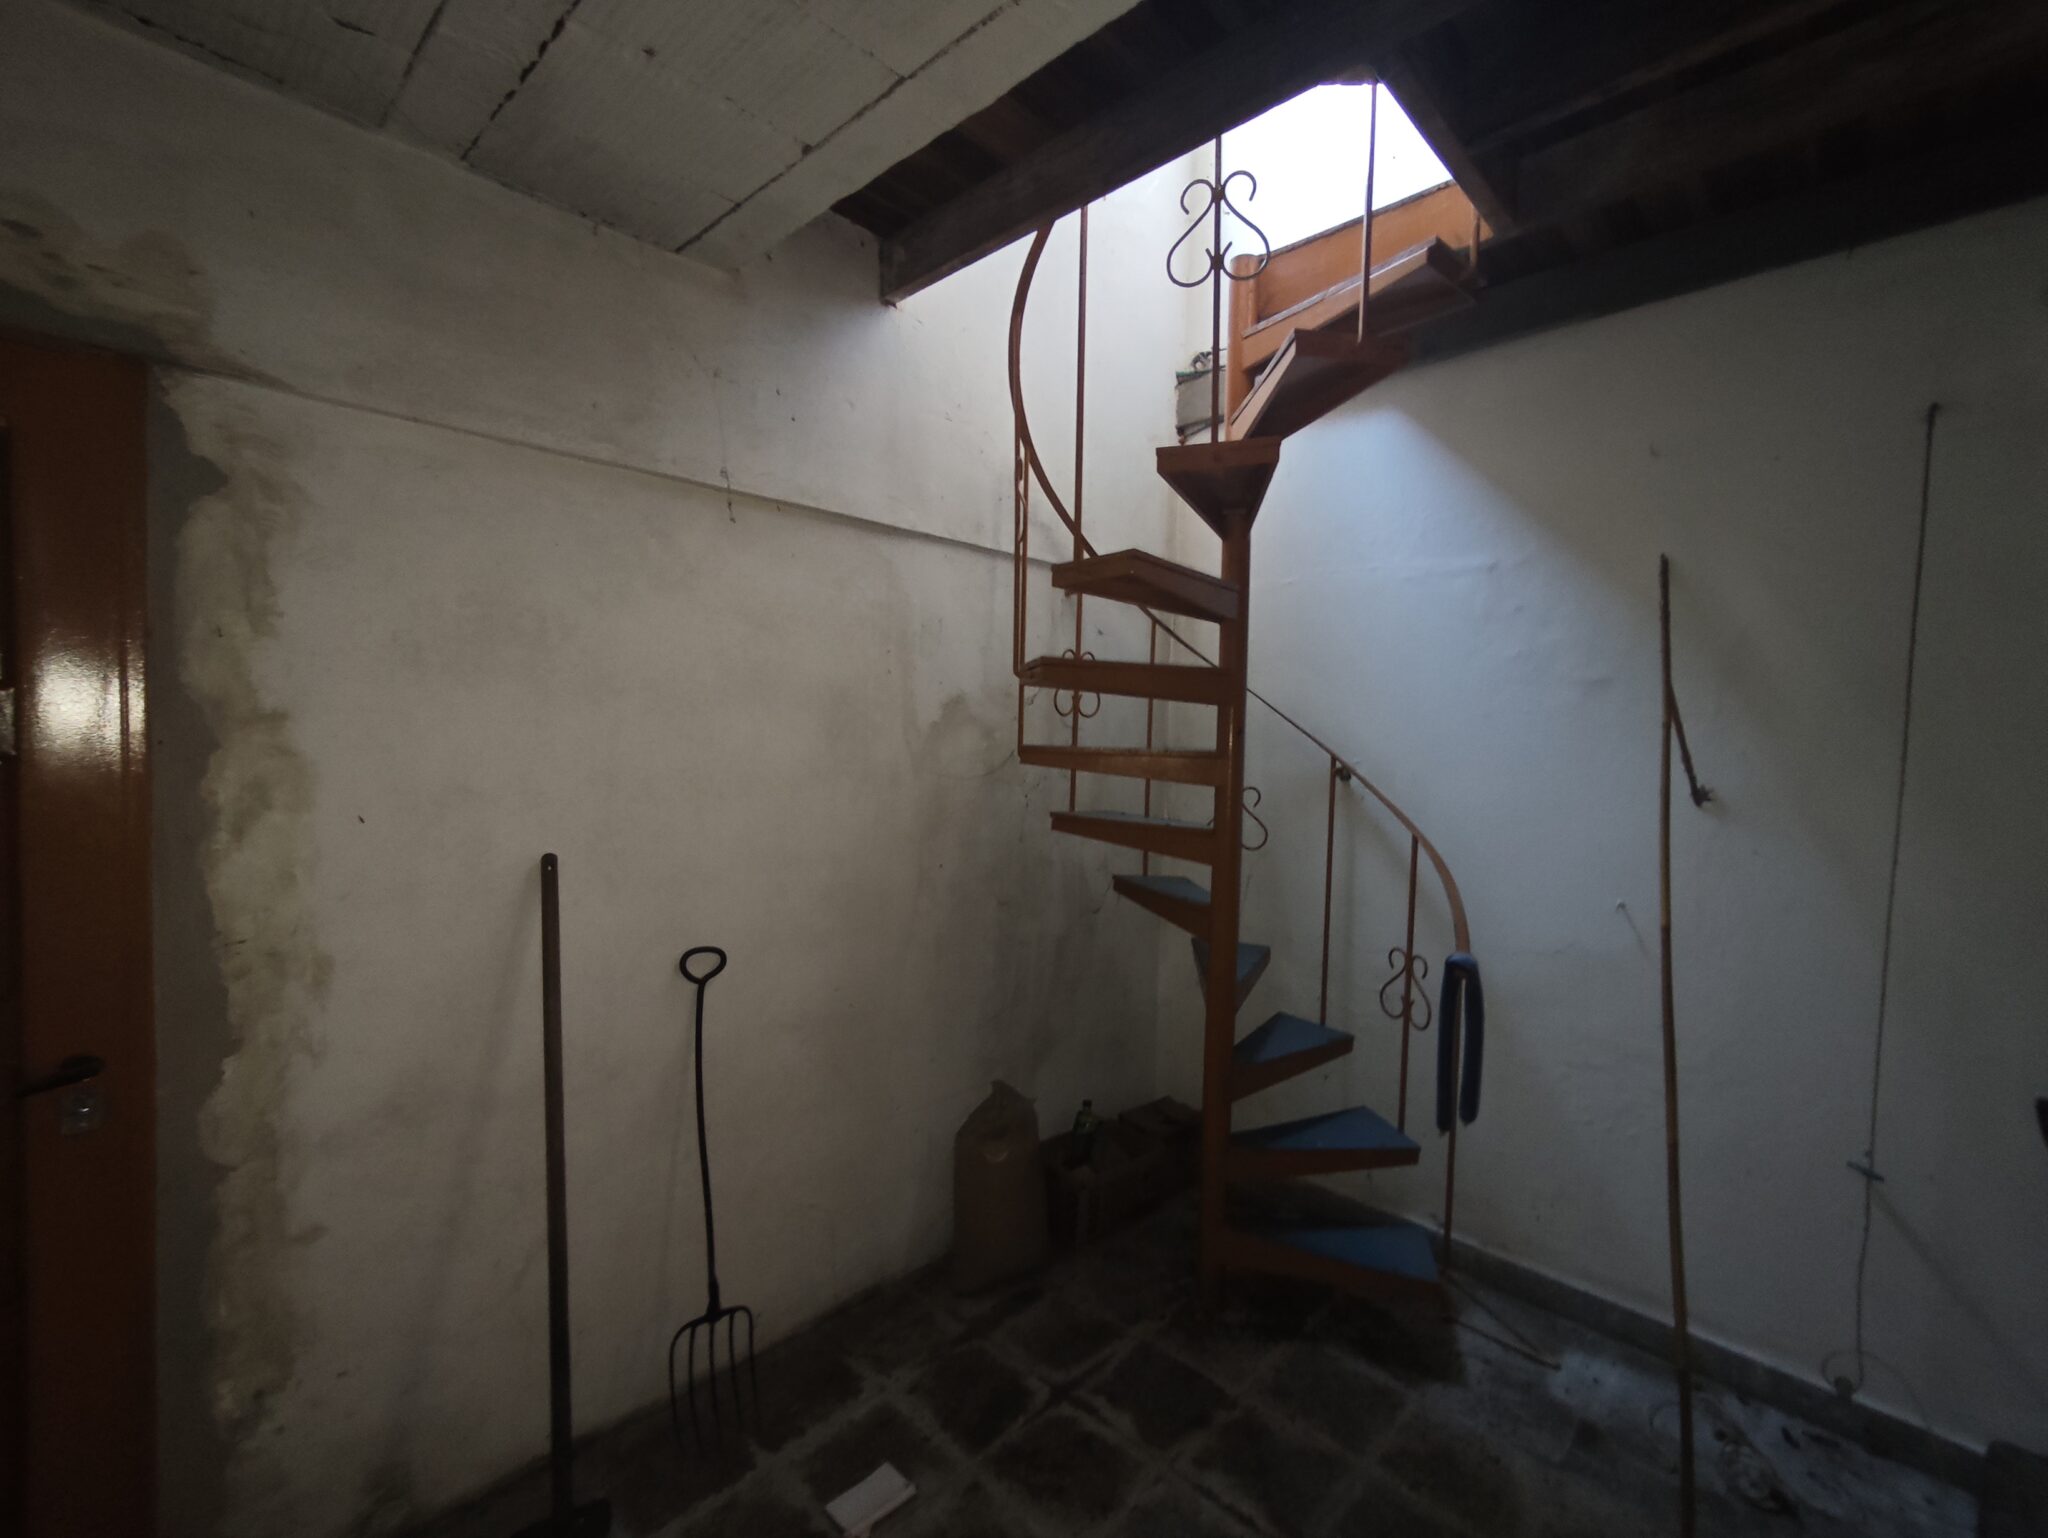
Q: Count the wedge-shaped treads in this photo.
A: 12